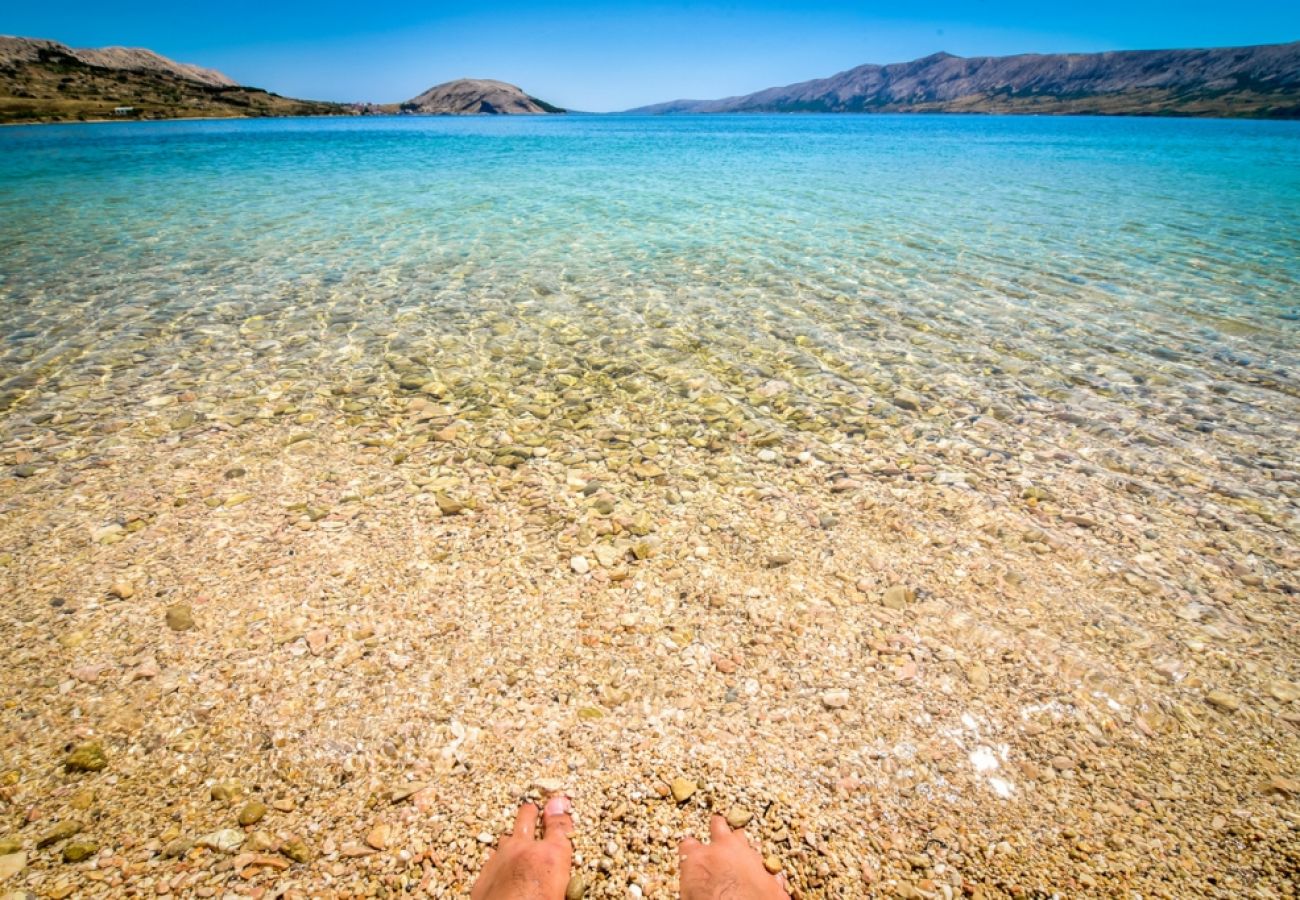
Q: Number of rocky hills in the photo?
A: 3